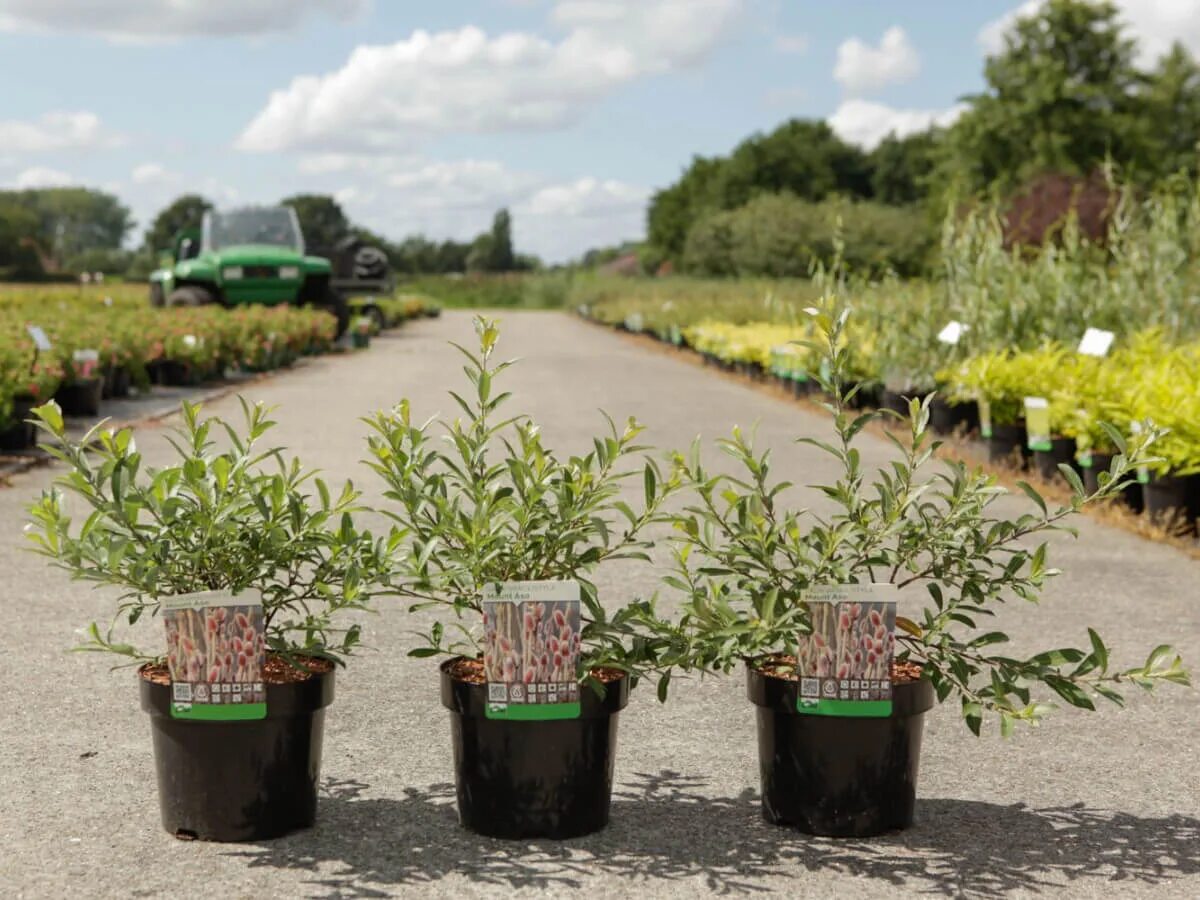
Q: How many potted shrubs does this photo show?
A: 3